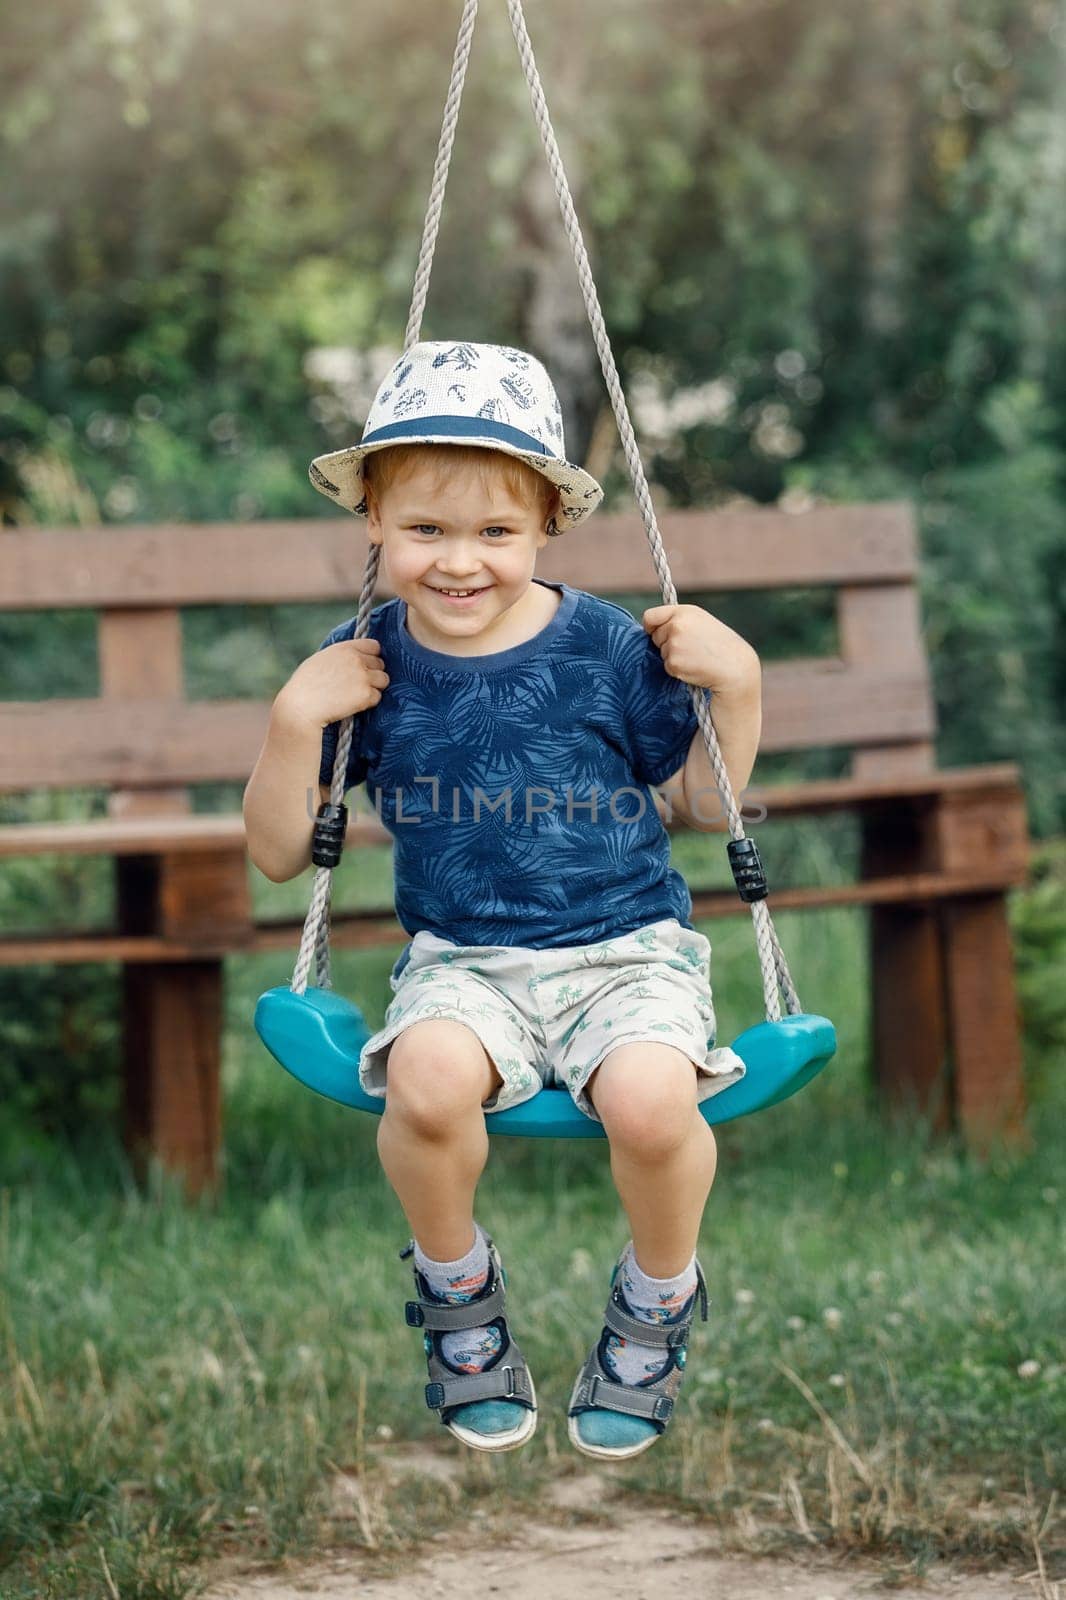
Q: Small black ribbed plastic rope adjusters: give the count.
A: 2